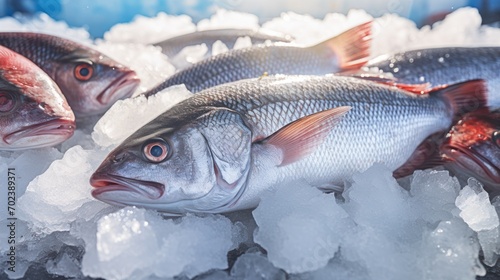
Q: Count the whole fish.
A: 1